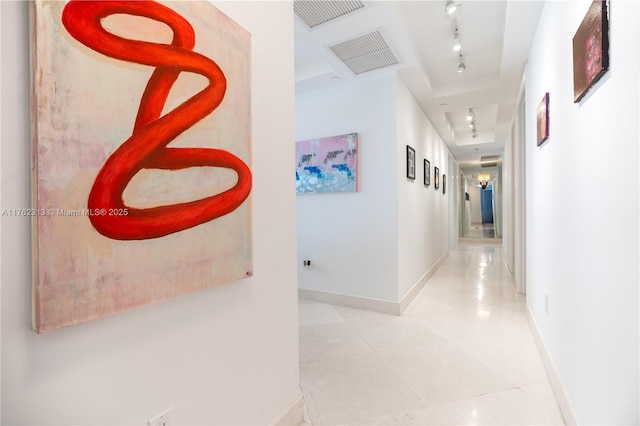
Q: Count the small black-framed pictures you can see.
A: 4